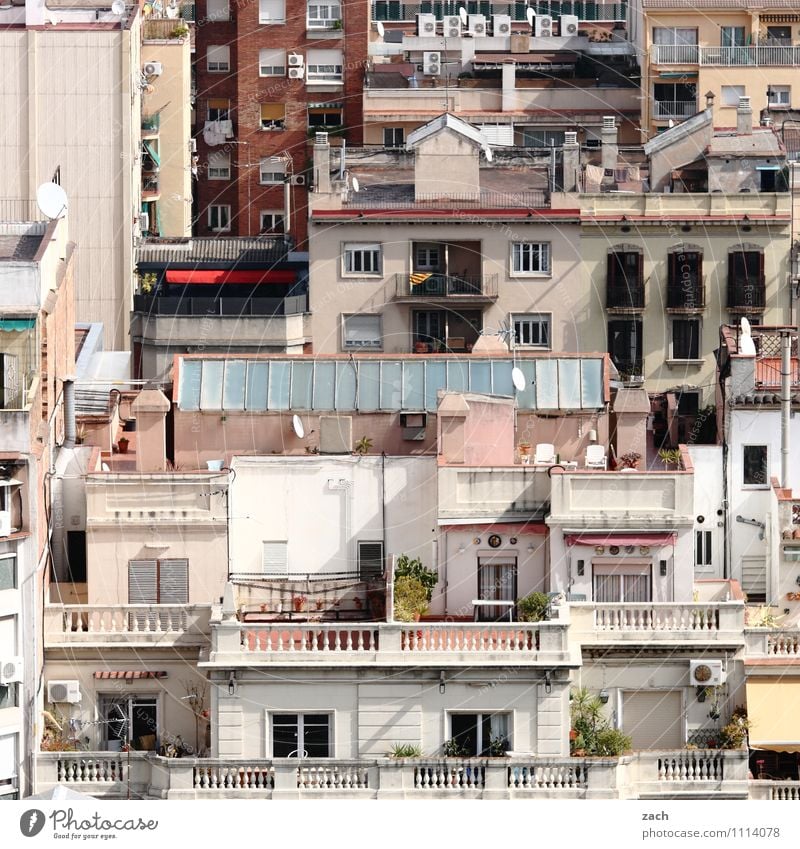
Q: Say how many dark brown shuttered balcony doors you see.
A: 3